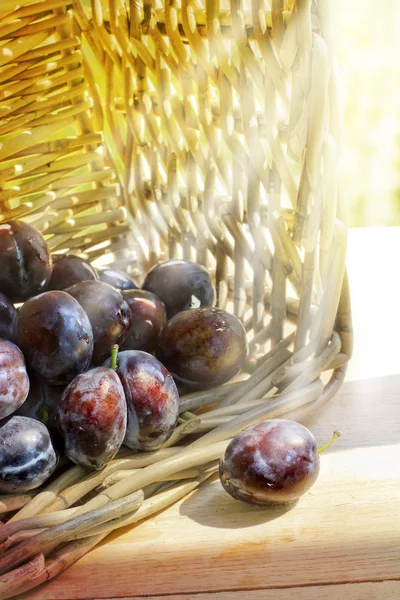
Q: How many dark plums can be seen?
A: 15